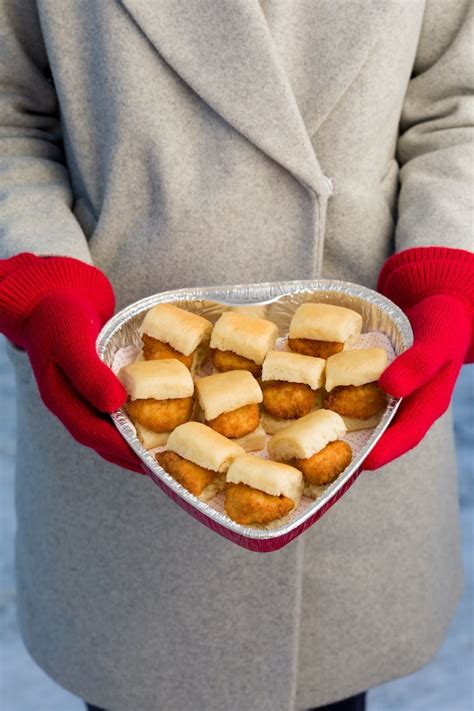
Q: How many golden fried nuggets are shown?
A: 10